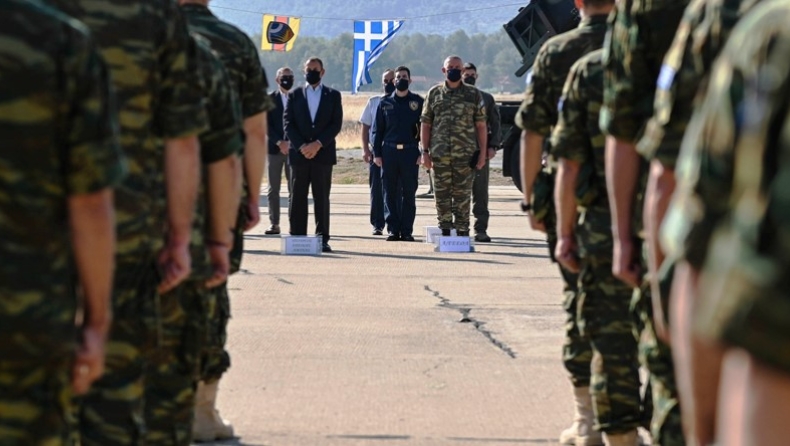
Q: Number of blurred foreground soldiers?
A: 10